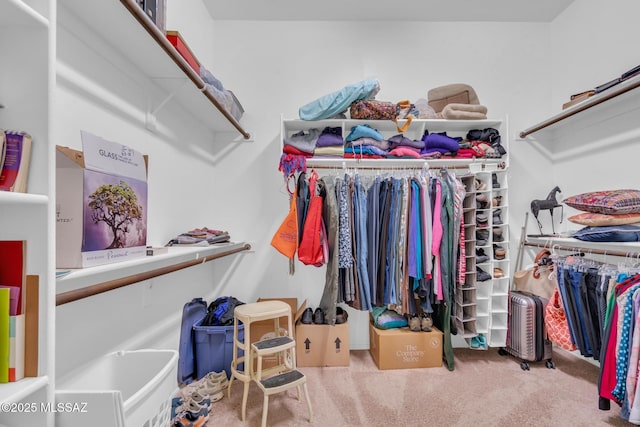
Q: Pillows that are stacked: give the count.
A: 3